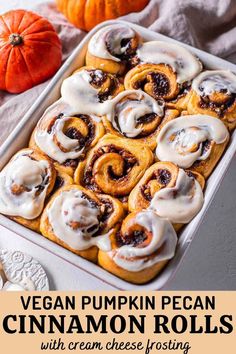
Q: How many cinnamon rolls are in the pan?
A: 12